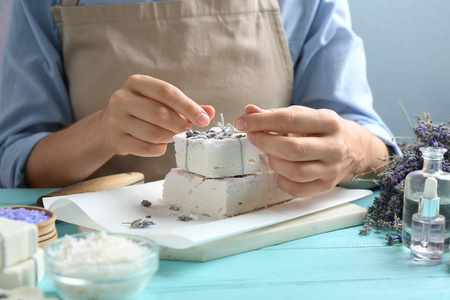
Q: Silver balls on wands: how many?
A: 0